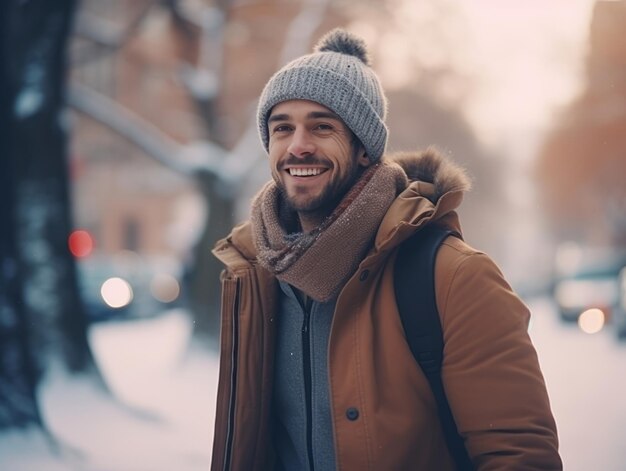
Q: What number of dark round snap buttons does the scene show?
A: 2